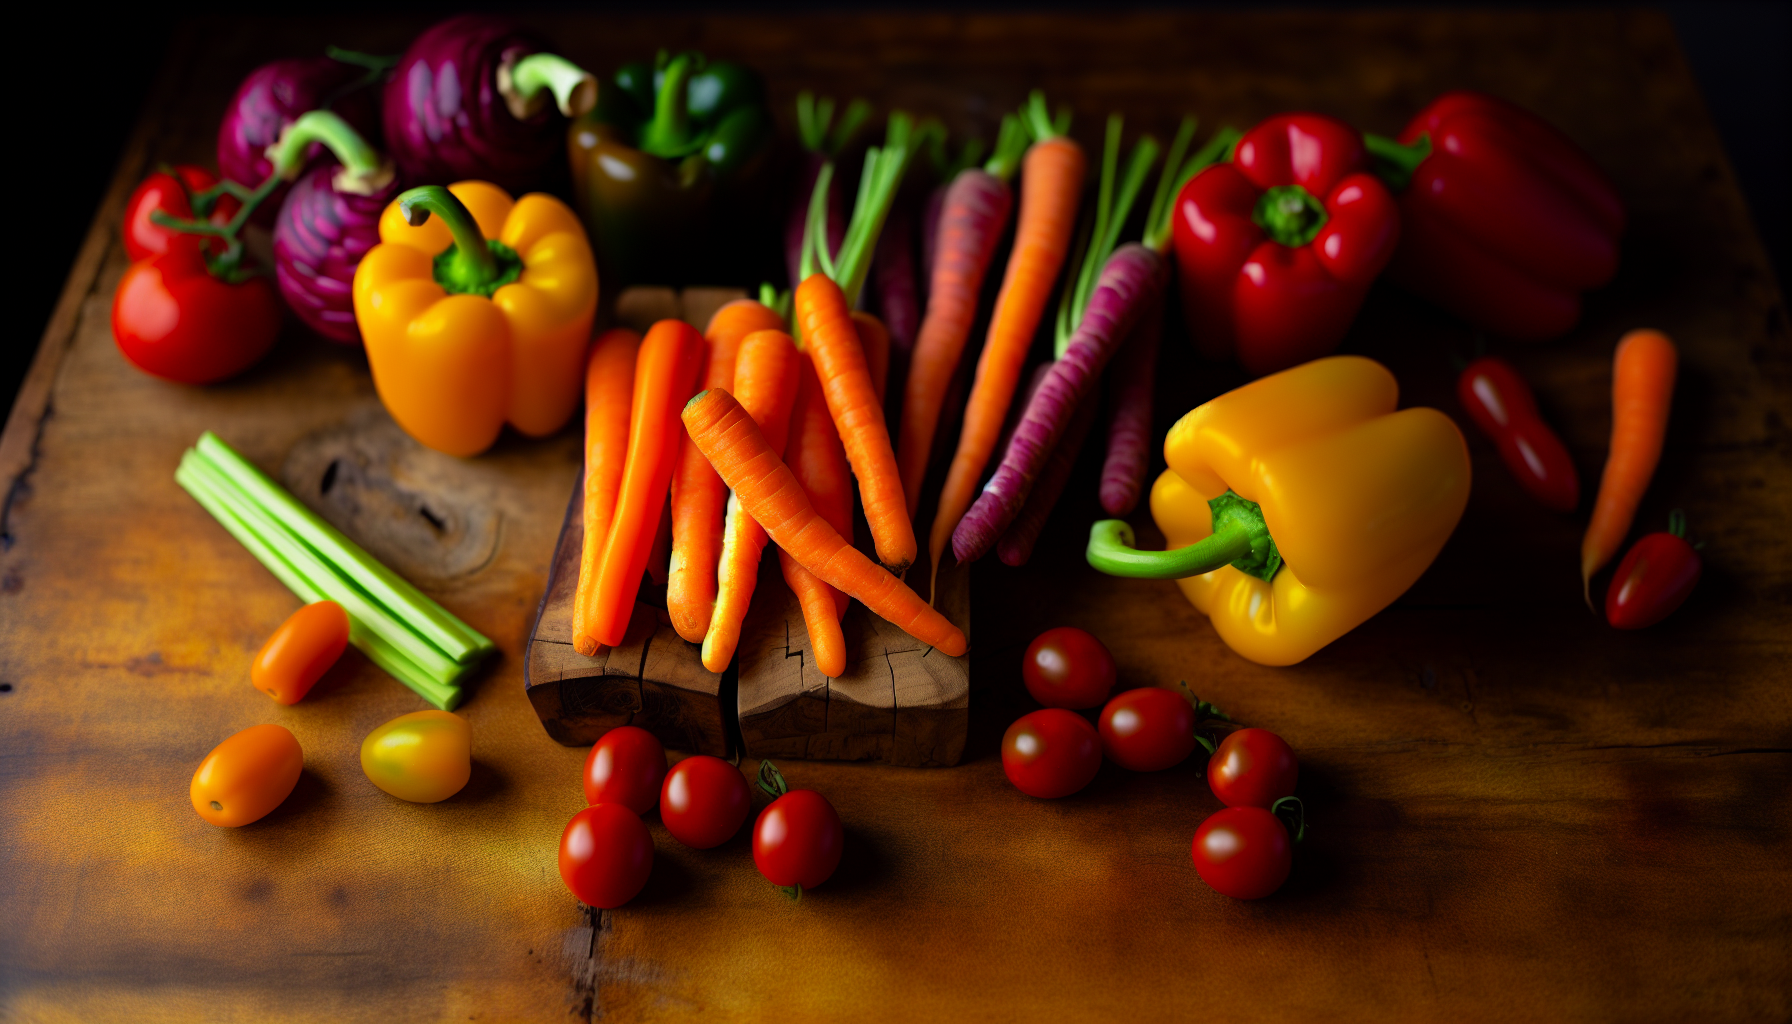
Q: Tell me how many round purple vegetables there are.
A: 3